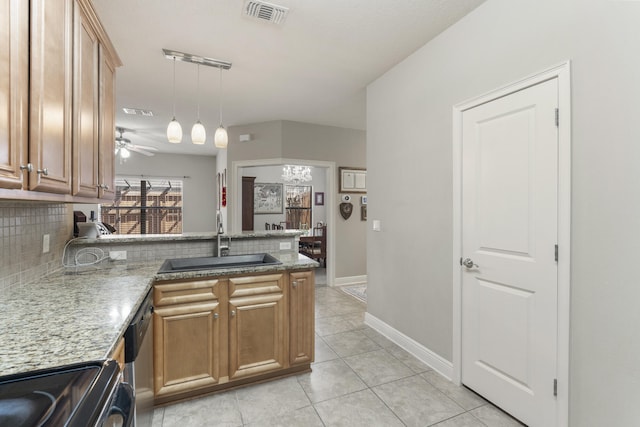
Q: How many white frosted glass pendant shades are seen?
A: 3